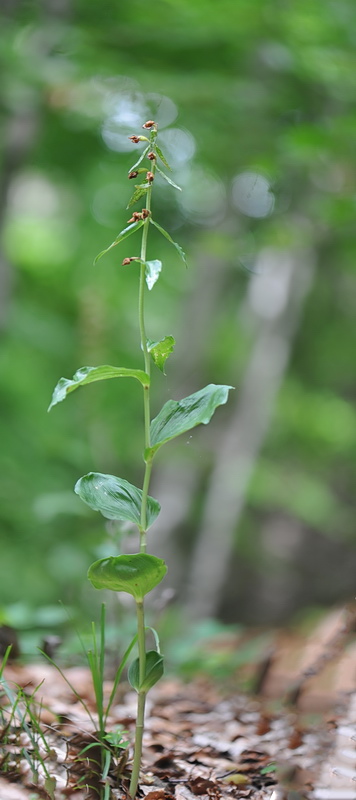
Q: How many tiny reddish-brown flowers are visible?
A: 8